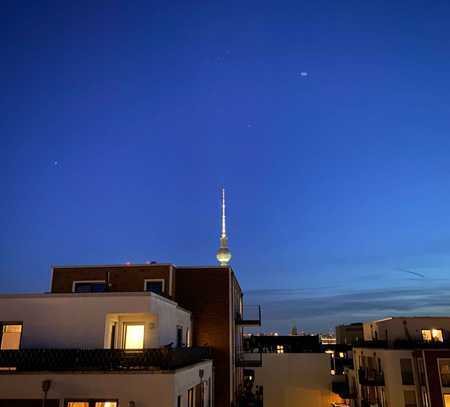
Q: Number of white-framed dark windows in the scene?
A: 2